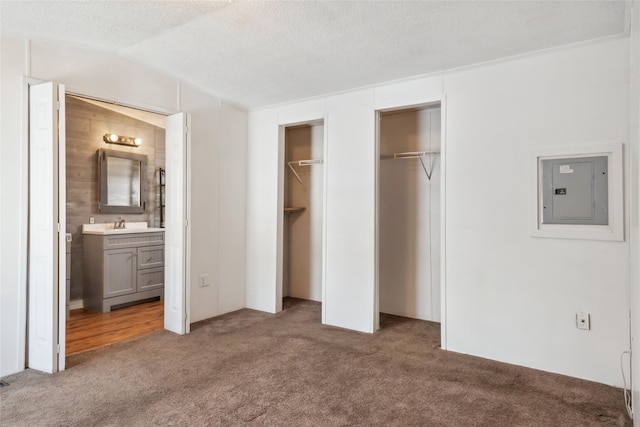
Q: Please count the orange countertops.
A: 0